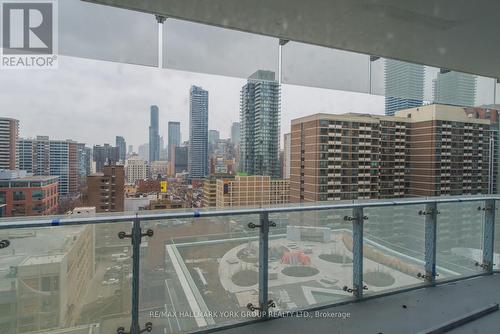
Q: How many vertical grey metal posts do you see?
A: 5